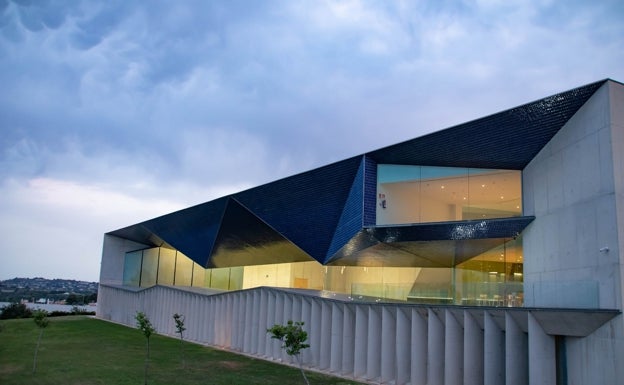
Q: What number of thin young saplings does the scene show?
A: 4